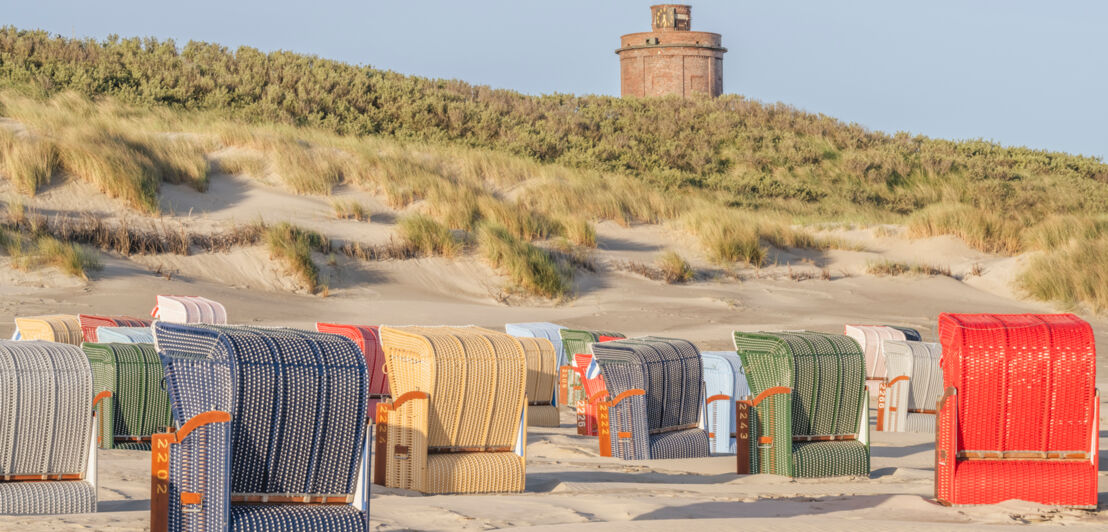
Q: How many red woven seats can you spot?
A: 4